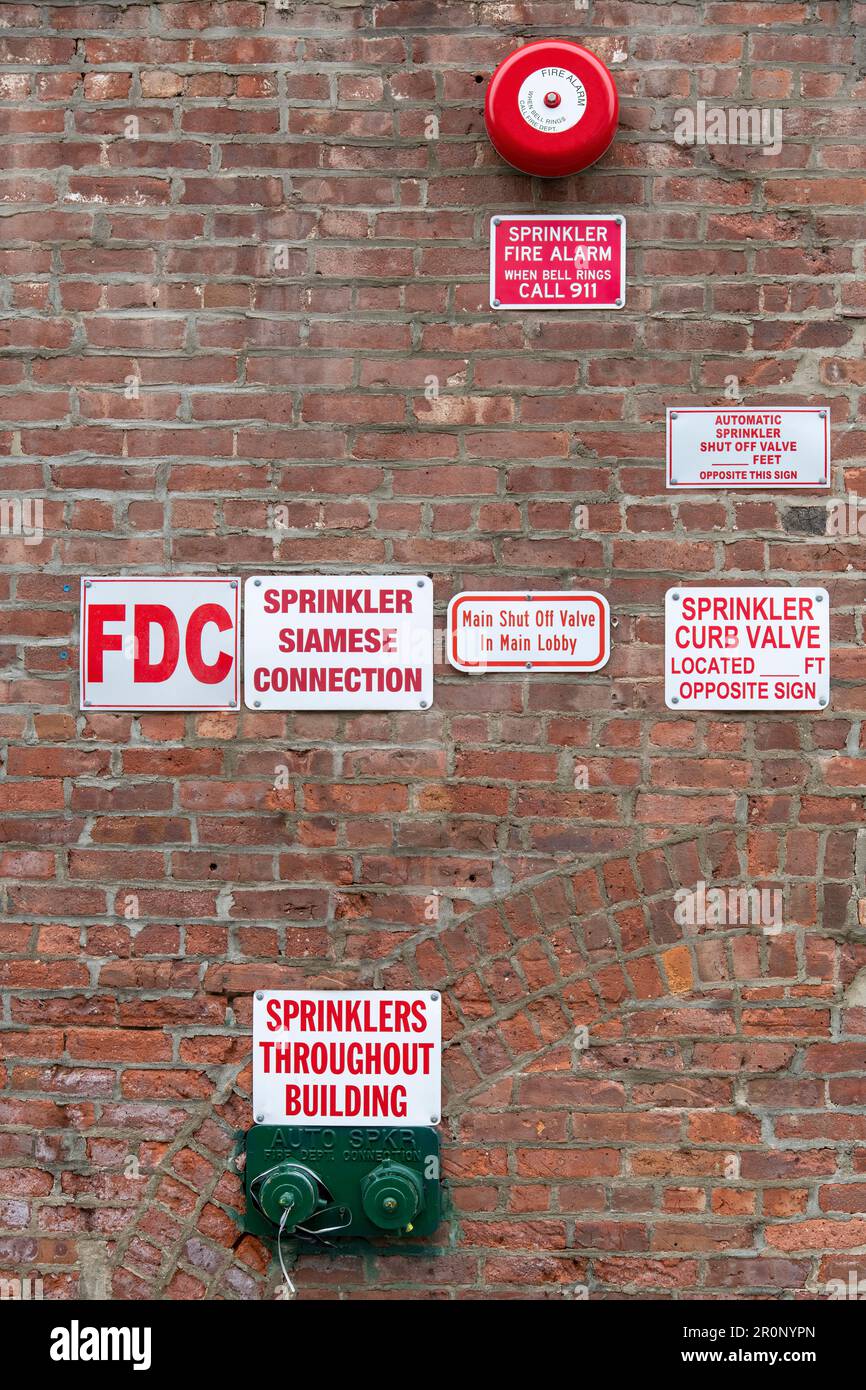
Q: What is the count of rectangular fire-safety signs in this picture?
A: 7